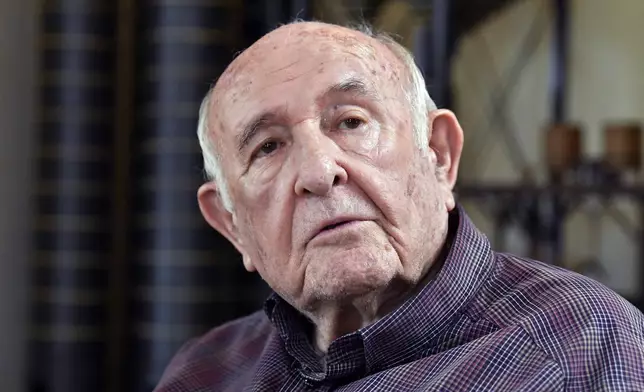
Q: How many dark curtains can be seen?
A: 2